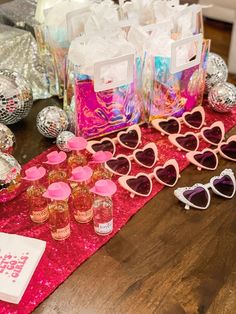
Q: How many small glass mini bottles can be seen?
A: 7